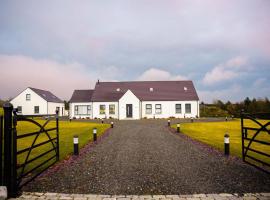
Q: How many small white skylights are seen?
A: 3